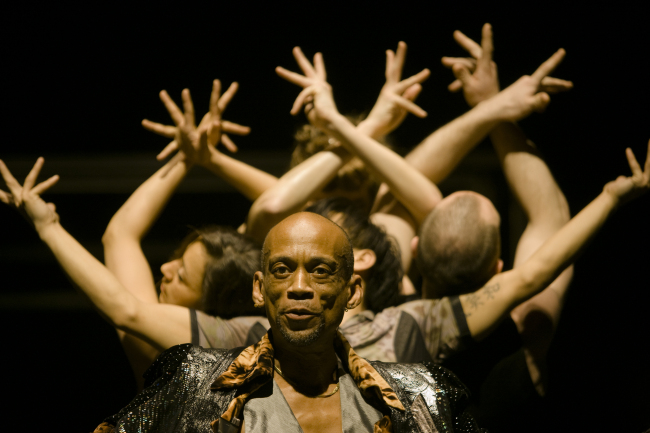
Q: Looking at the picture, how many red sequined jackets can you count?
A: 0